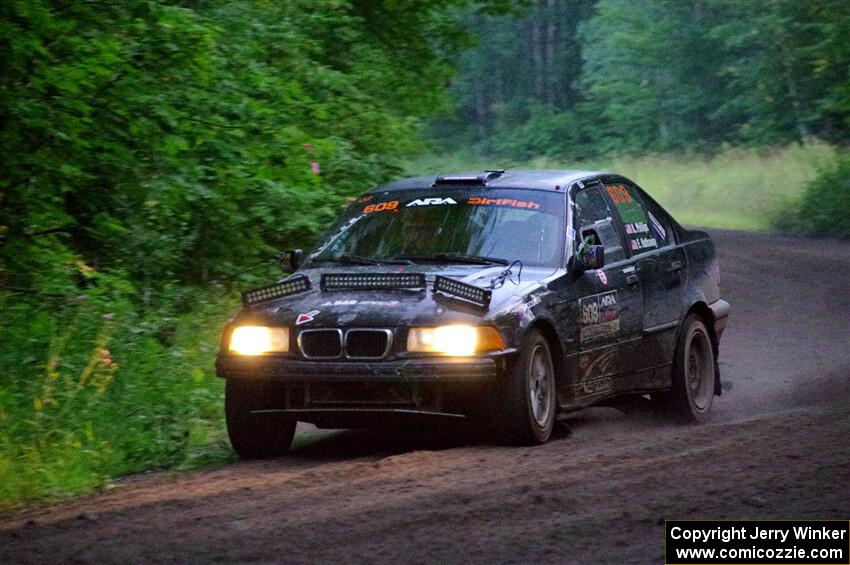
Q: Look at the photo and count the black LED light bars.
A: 3